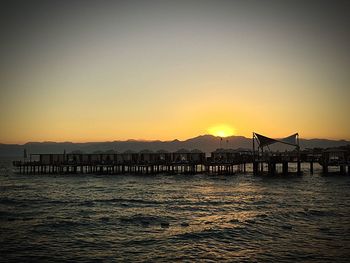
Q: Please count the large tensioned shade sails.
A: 1